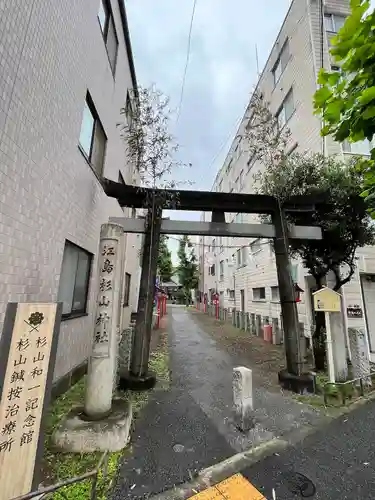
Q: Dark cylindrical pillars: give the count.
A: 2